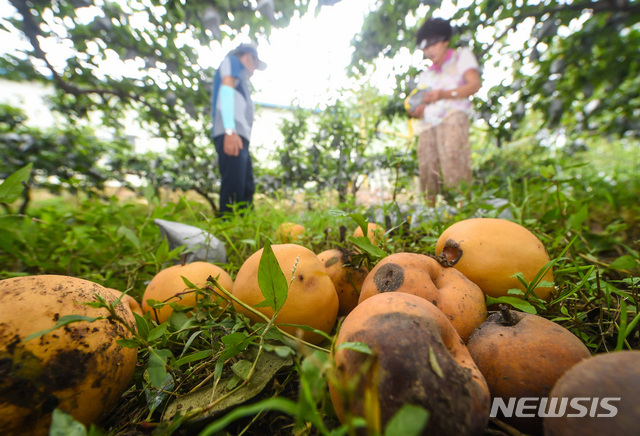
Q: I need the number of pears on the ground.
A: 12